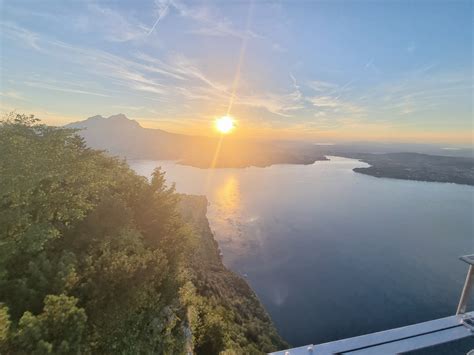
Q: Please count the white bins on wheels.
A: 0